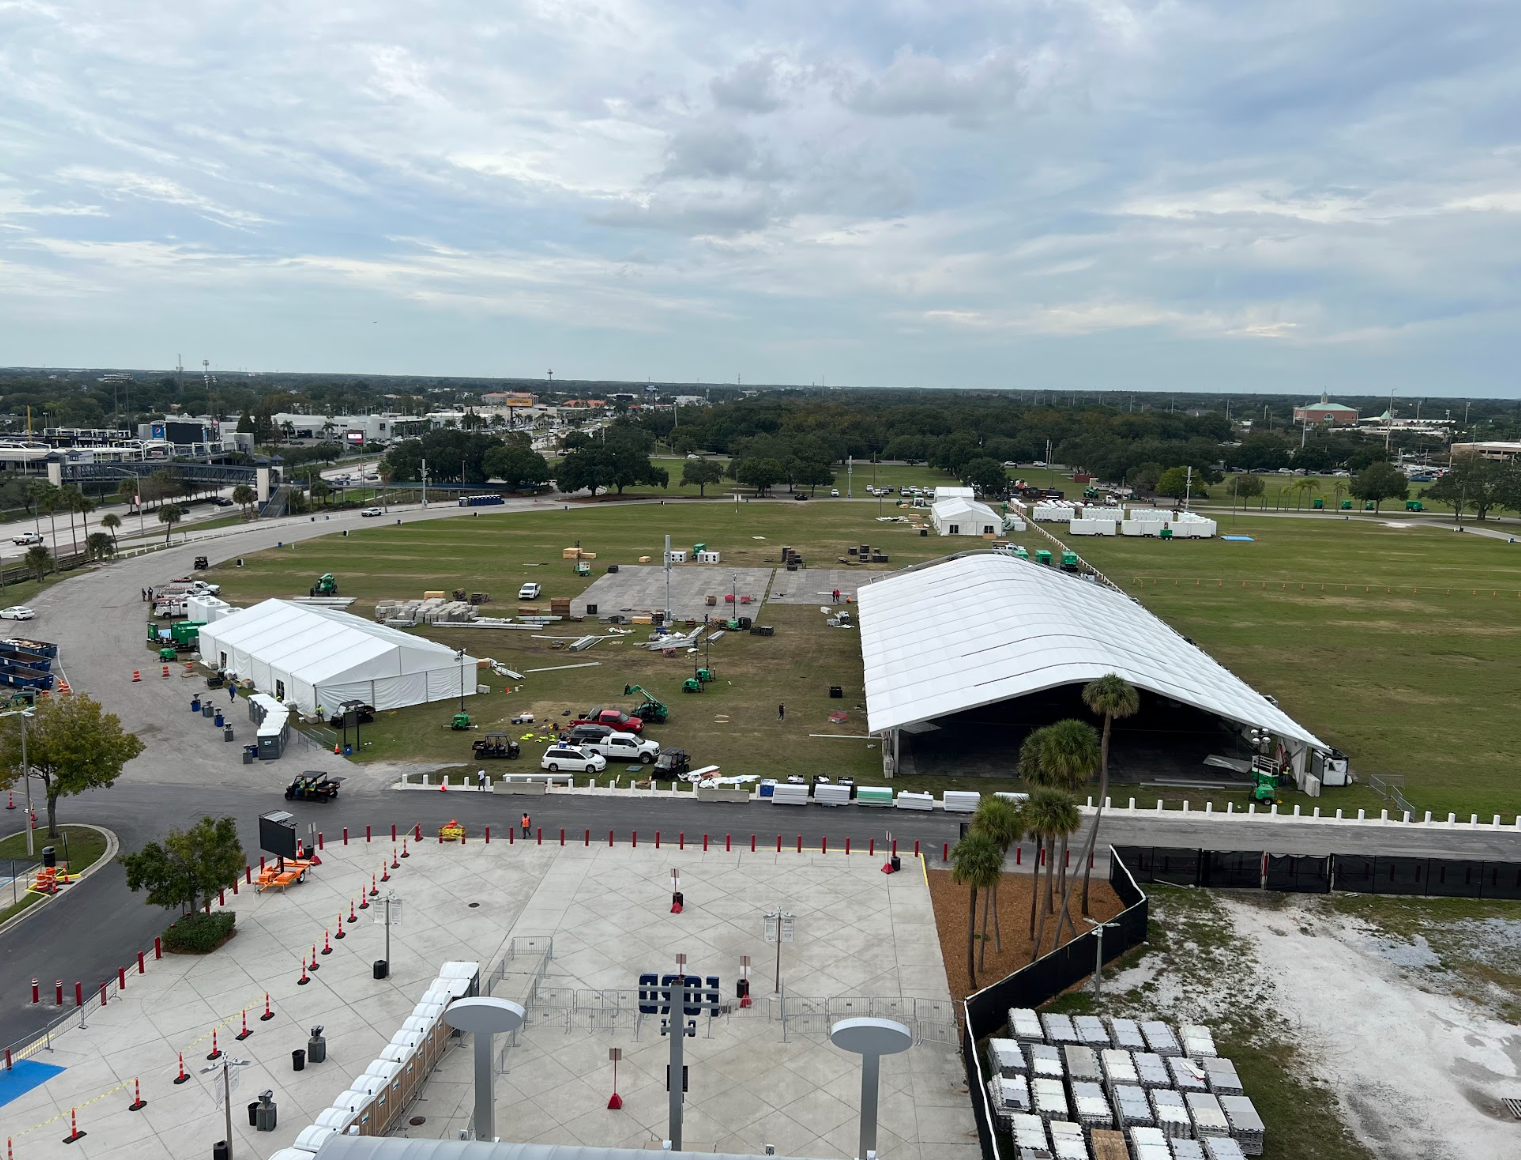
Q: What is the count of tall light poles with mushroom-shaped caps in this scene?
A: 2